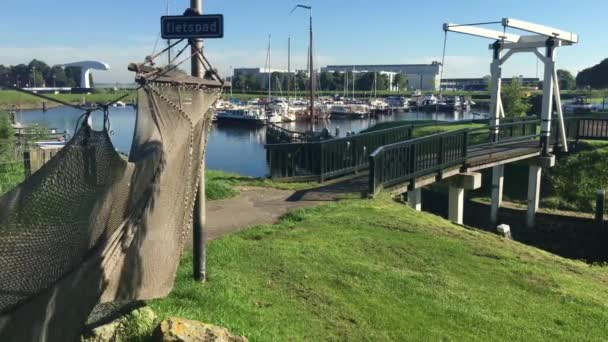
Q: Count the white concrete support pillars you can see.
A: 4